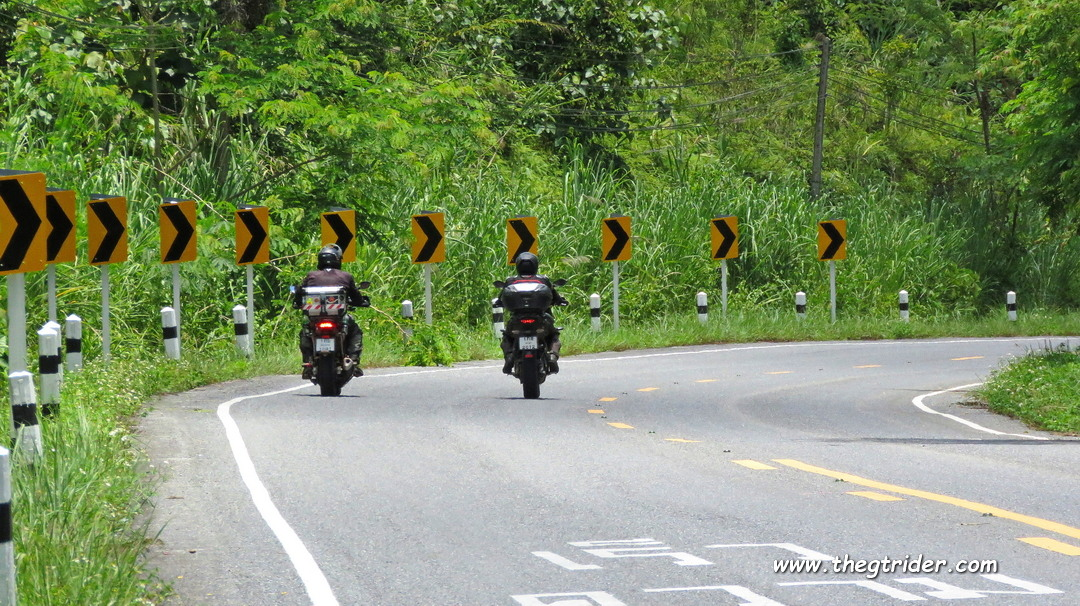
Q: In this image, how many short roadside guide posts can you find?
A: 14